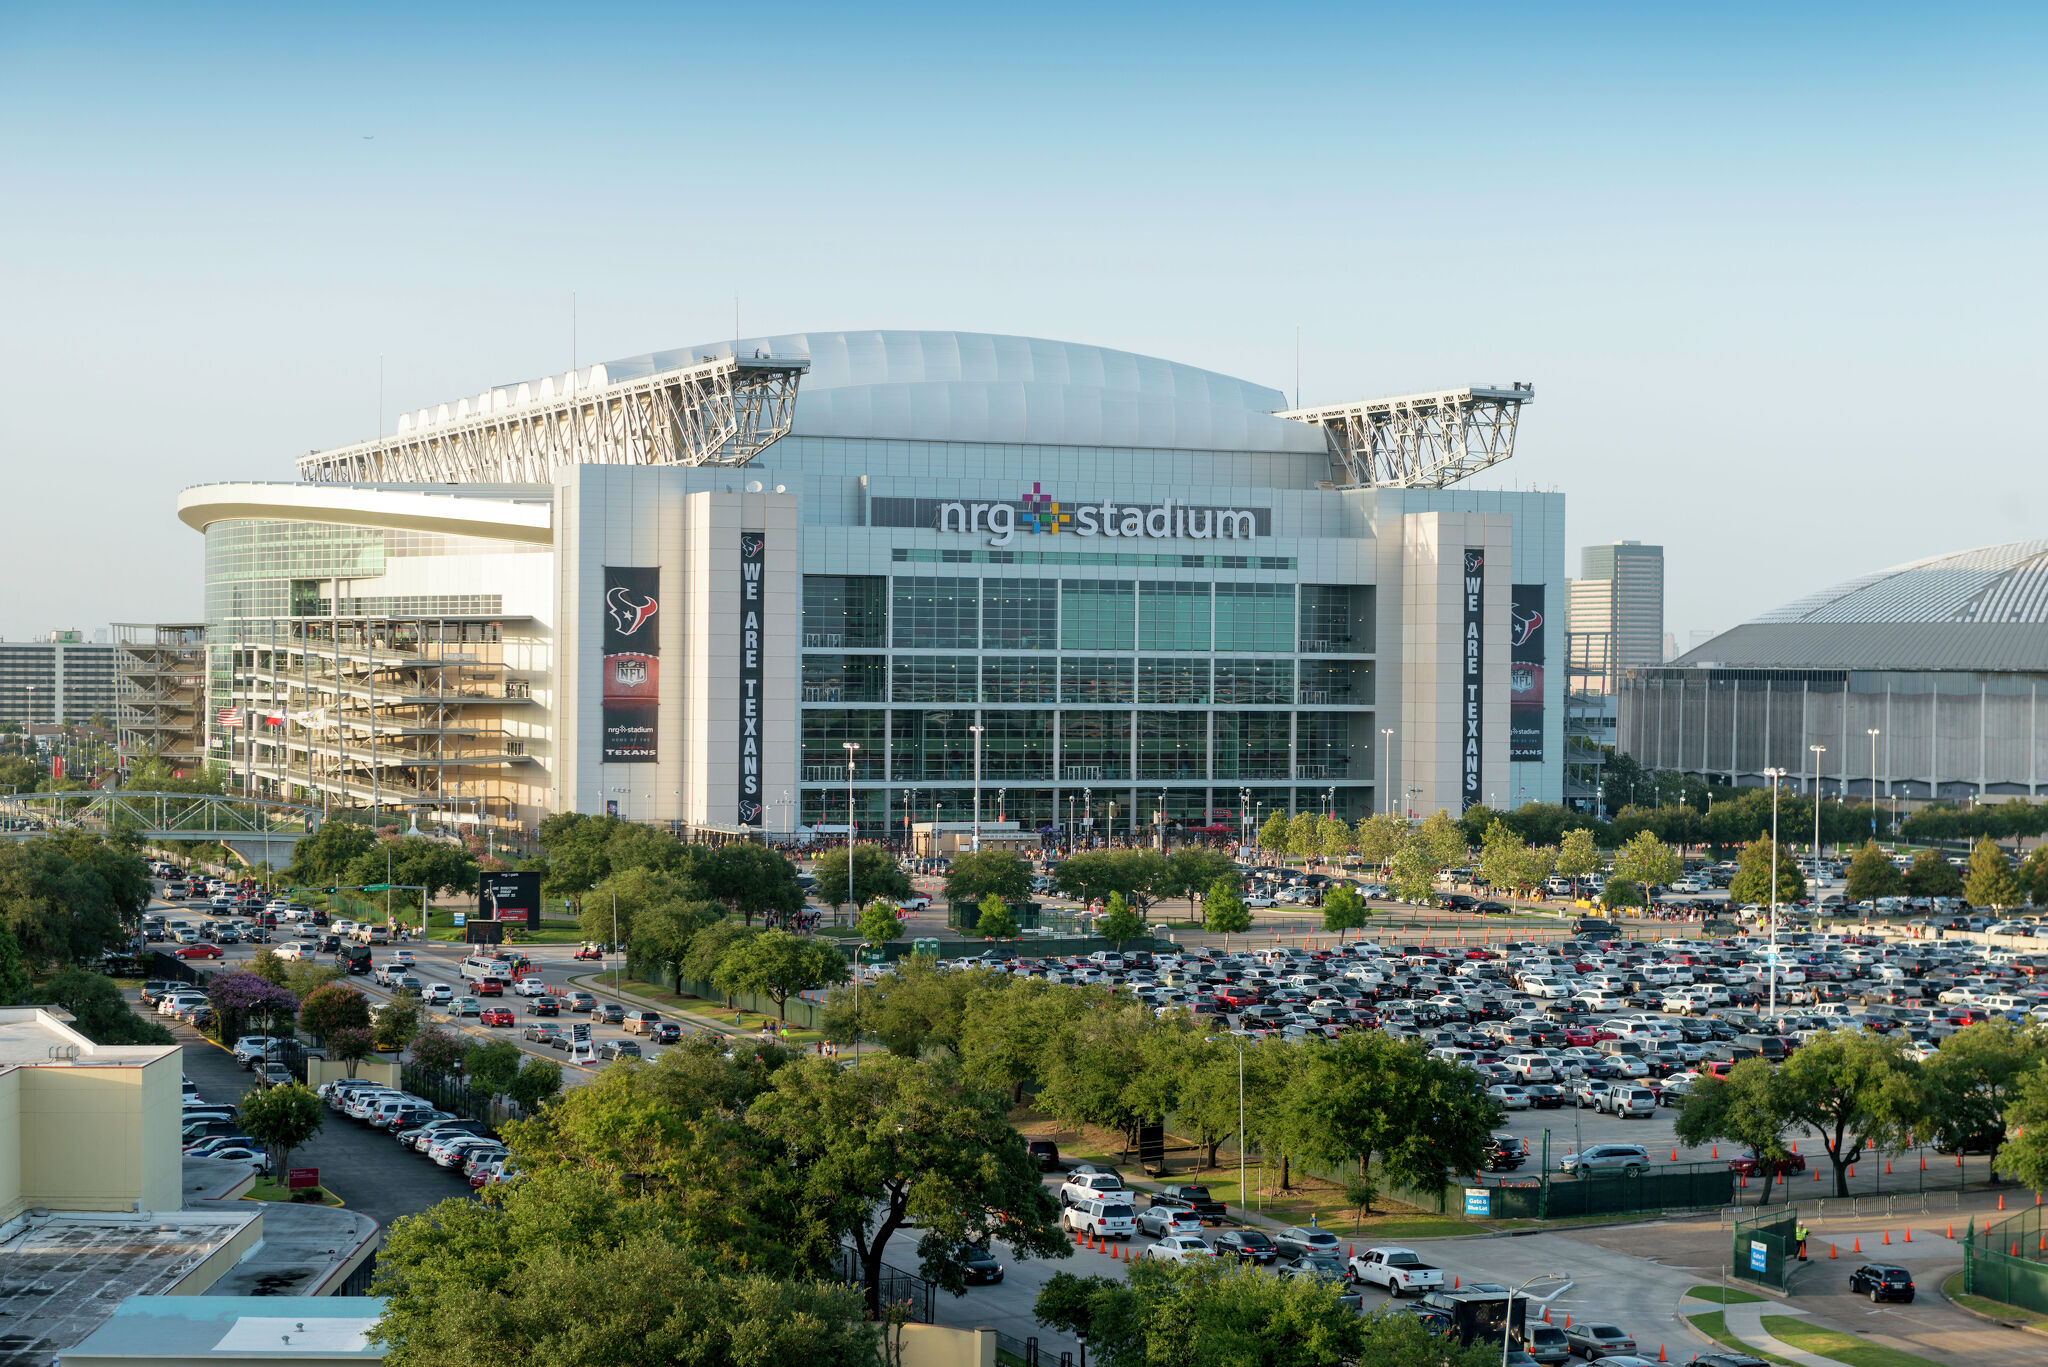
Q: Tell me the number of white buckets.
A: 0